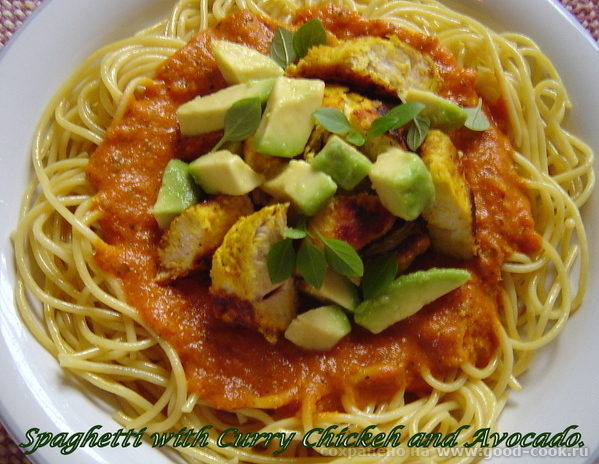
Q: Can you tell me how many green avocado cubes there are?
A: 12